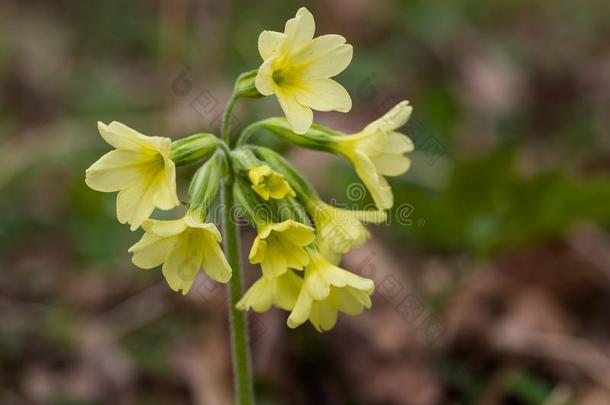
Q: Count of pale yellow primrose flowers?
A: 9